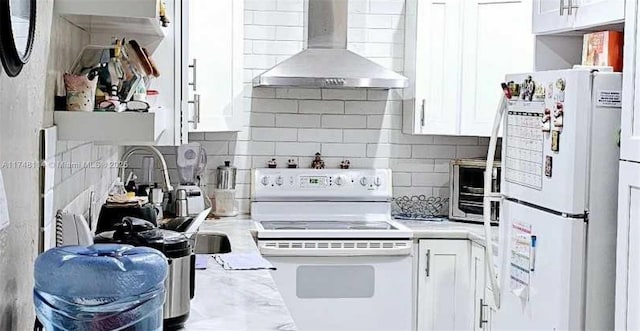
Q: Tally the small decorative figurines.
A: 4